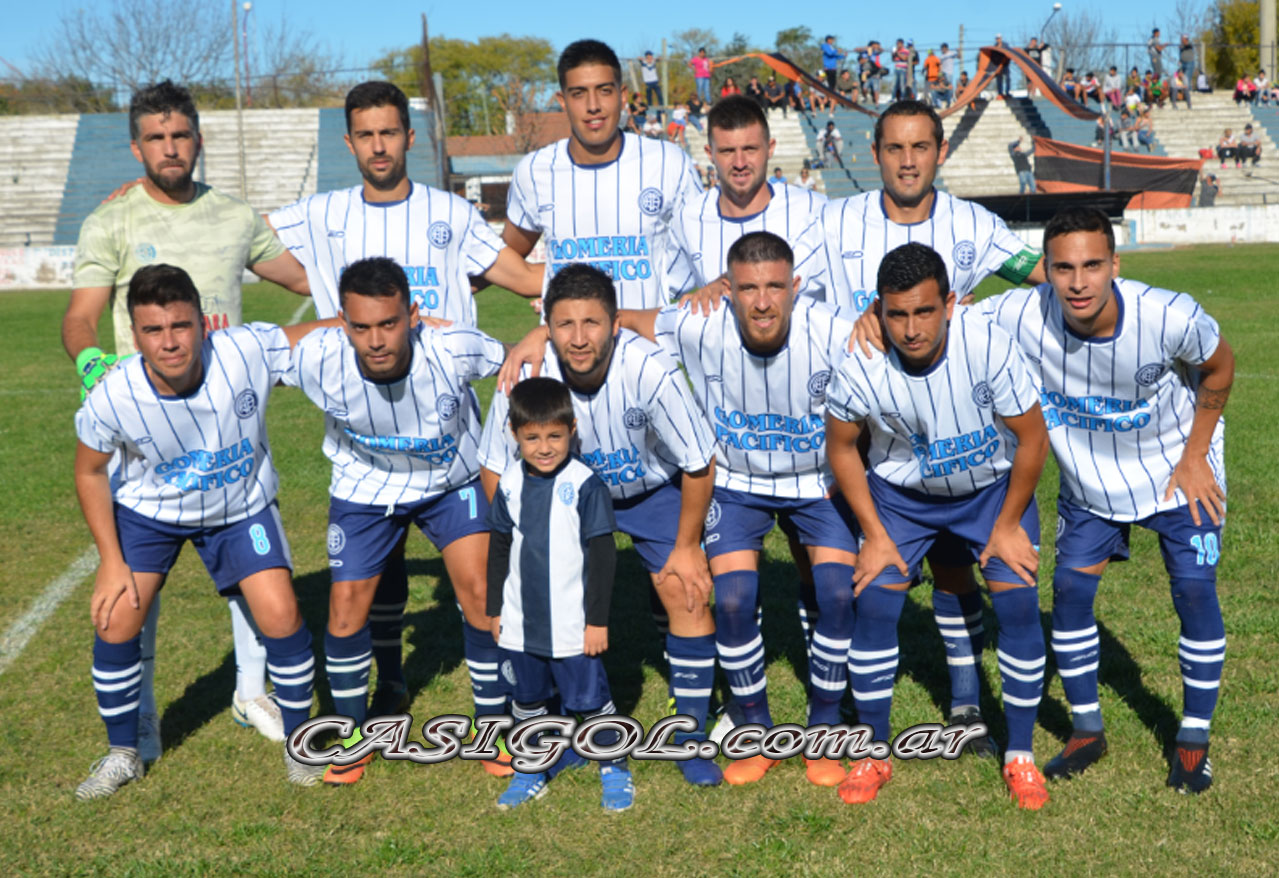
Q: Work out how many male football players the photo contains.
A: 11